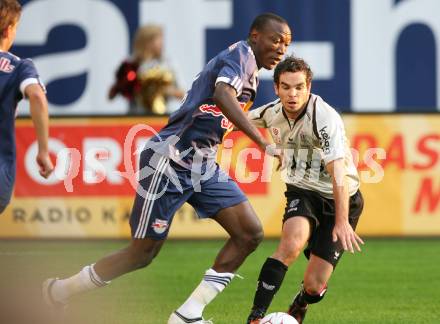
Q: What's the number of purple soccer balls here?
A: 0